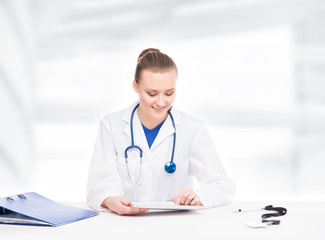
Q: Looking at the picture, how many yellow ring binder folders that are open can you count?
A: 0